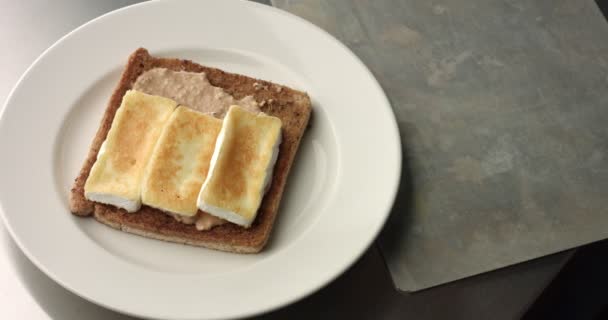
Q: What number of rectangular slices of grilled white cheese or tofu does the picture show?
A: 3